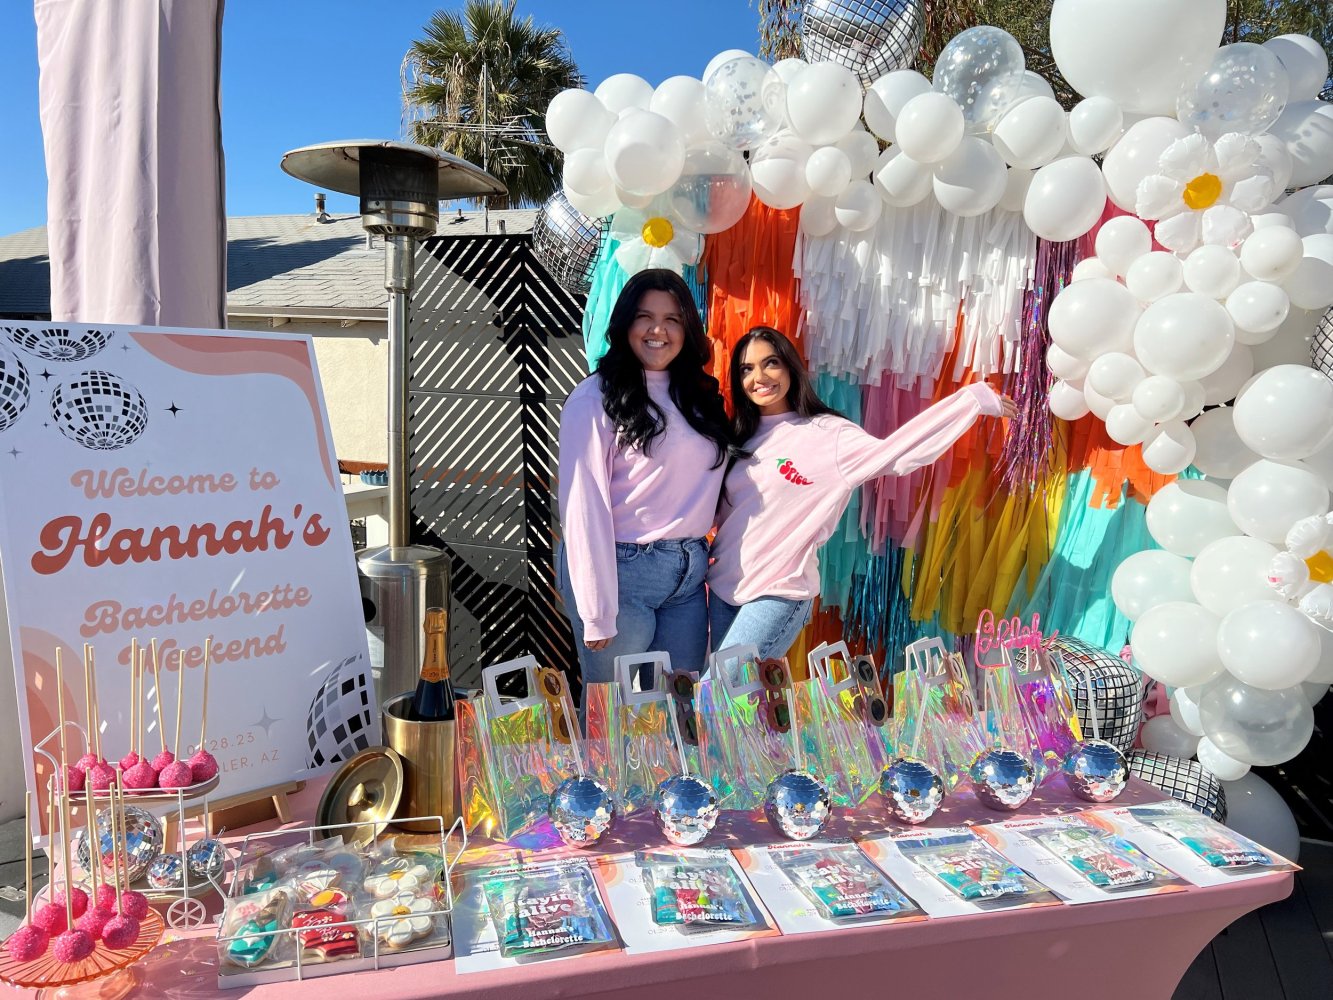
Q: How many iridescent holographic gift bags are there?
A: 6